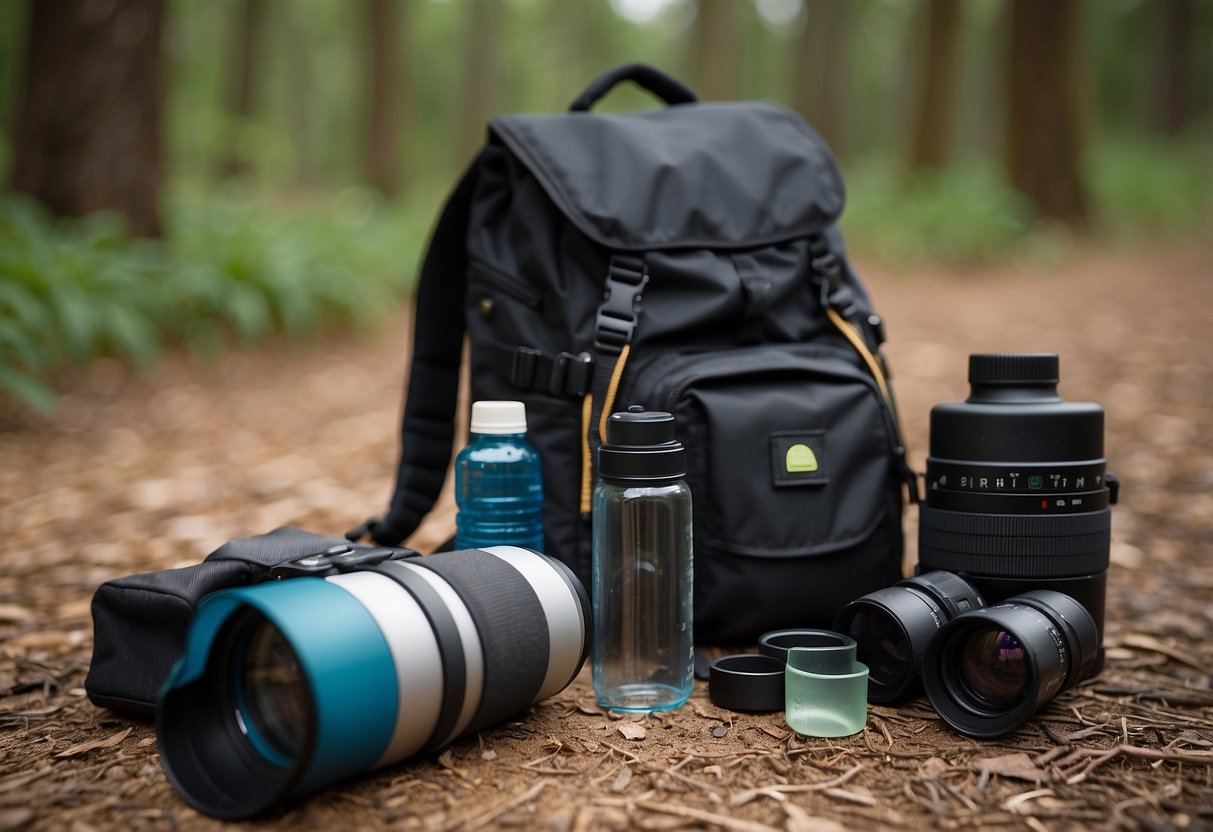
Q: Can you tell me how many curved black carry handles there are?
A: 1